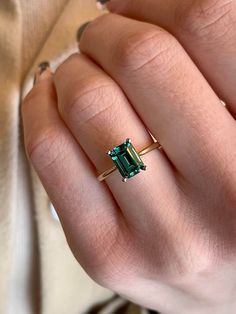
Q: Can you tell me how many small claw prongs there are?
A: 4